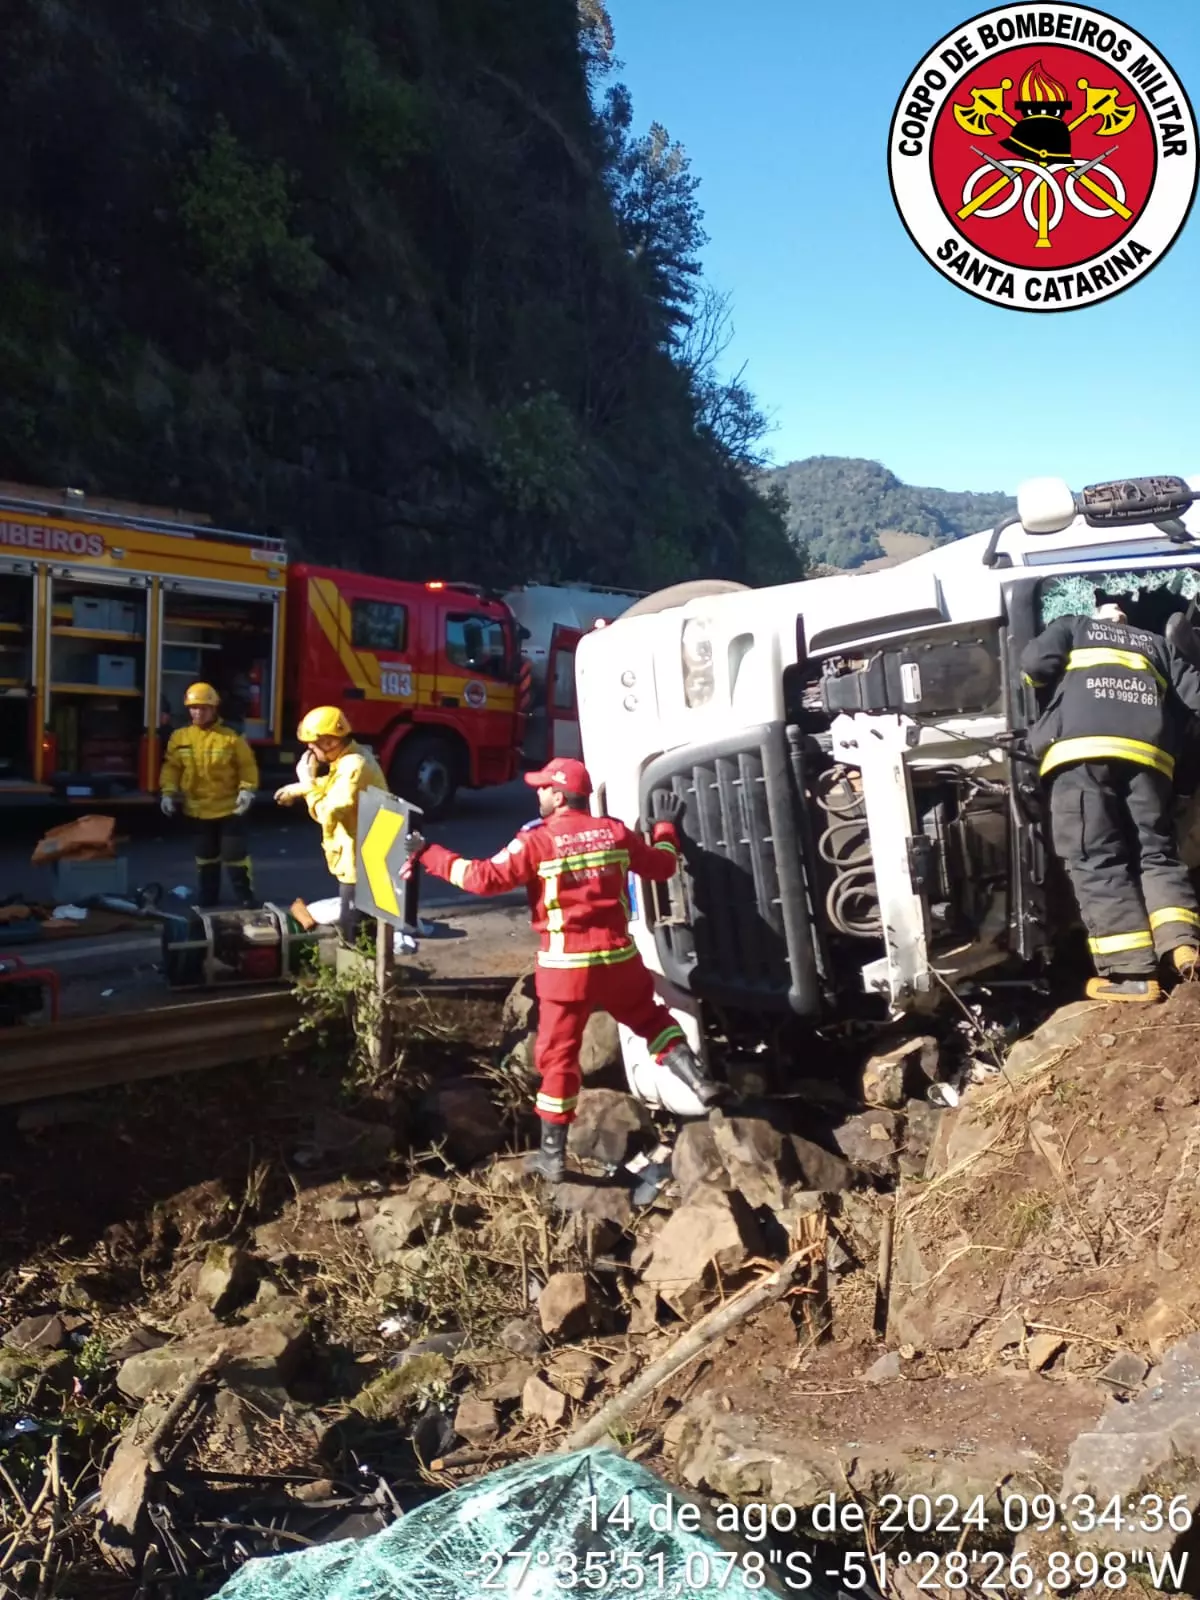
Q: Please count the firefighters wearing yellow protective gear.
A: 2